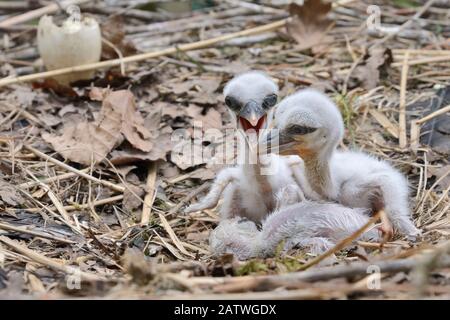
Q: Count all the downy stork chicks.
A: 3